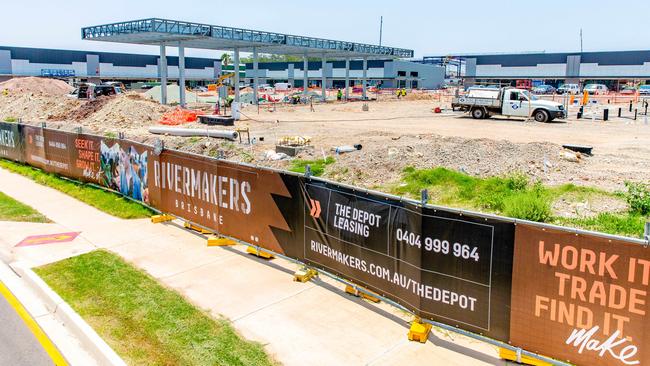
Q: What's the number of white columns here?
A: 8